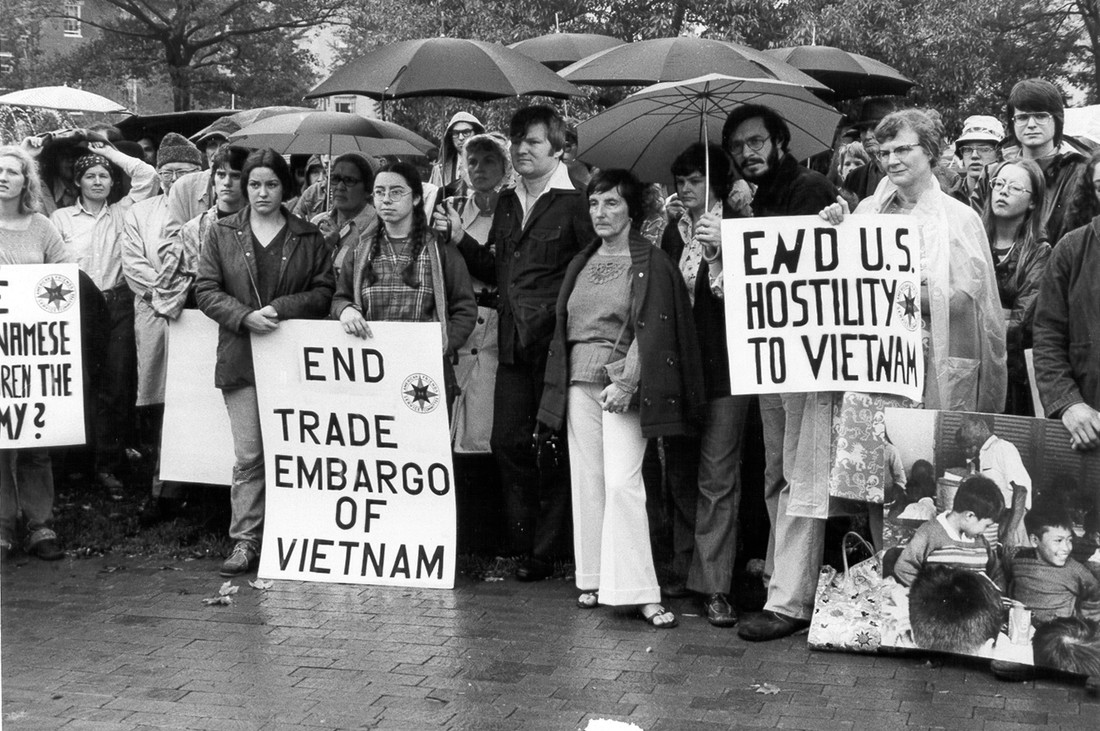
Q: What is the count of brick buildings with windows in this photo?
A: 1